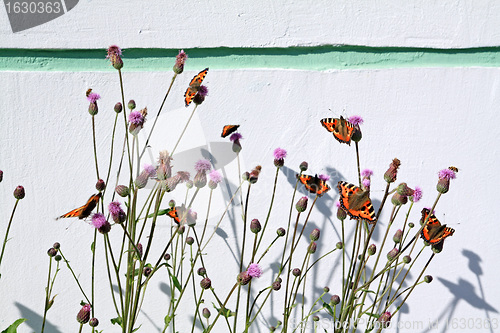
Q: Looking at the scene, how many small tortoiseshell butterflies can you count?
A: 8